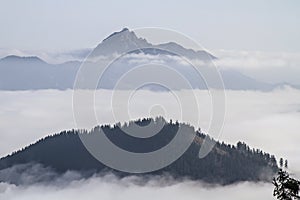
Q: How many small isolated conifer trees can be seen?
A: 2